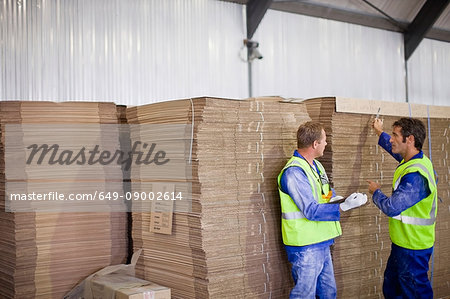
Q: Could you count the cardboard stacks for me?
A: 3